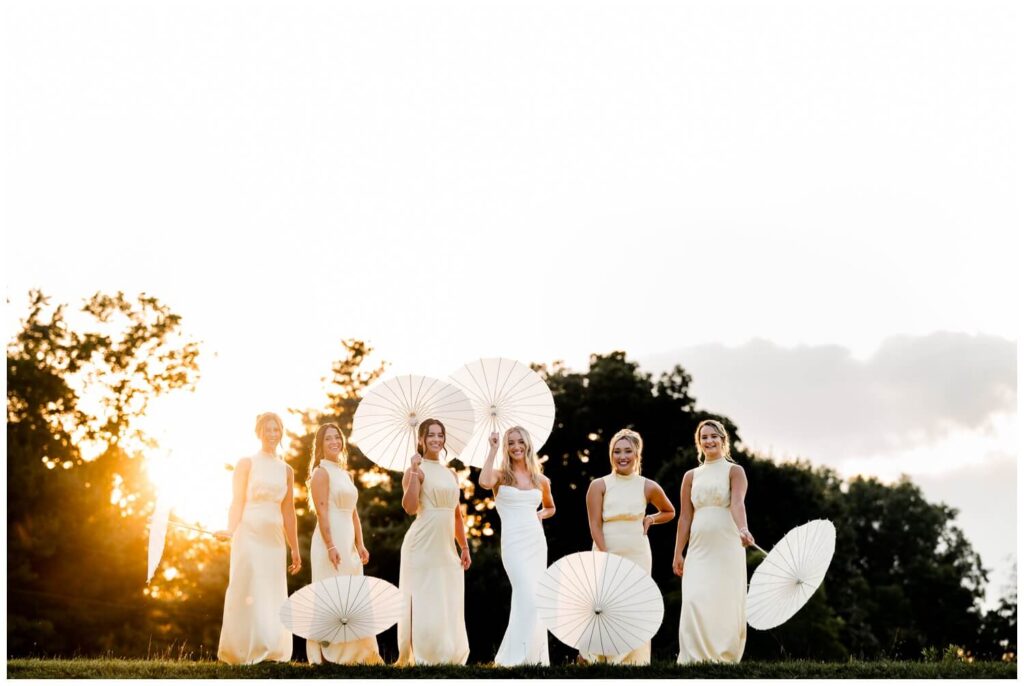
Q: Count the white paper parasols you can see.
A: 6